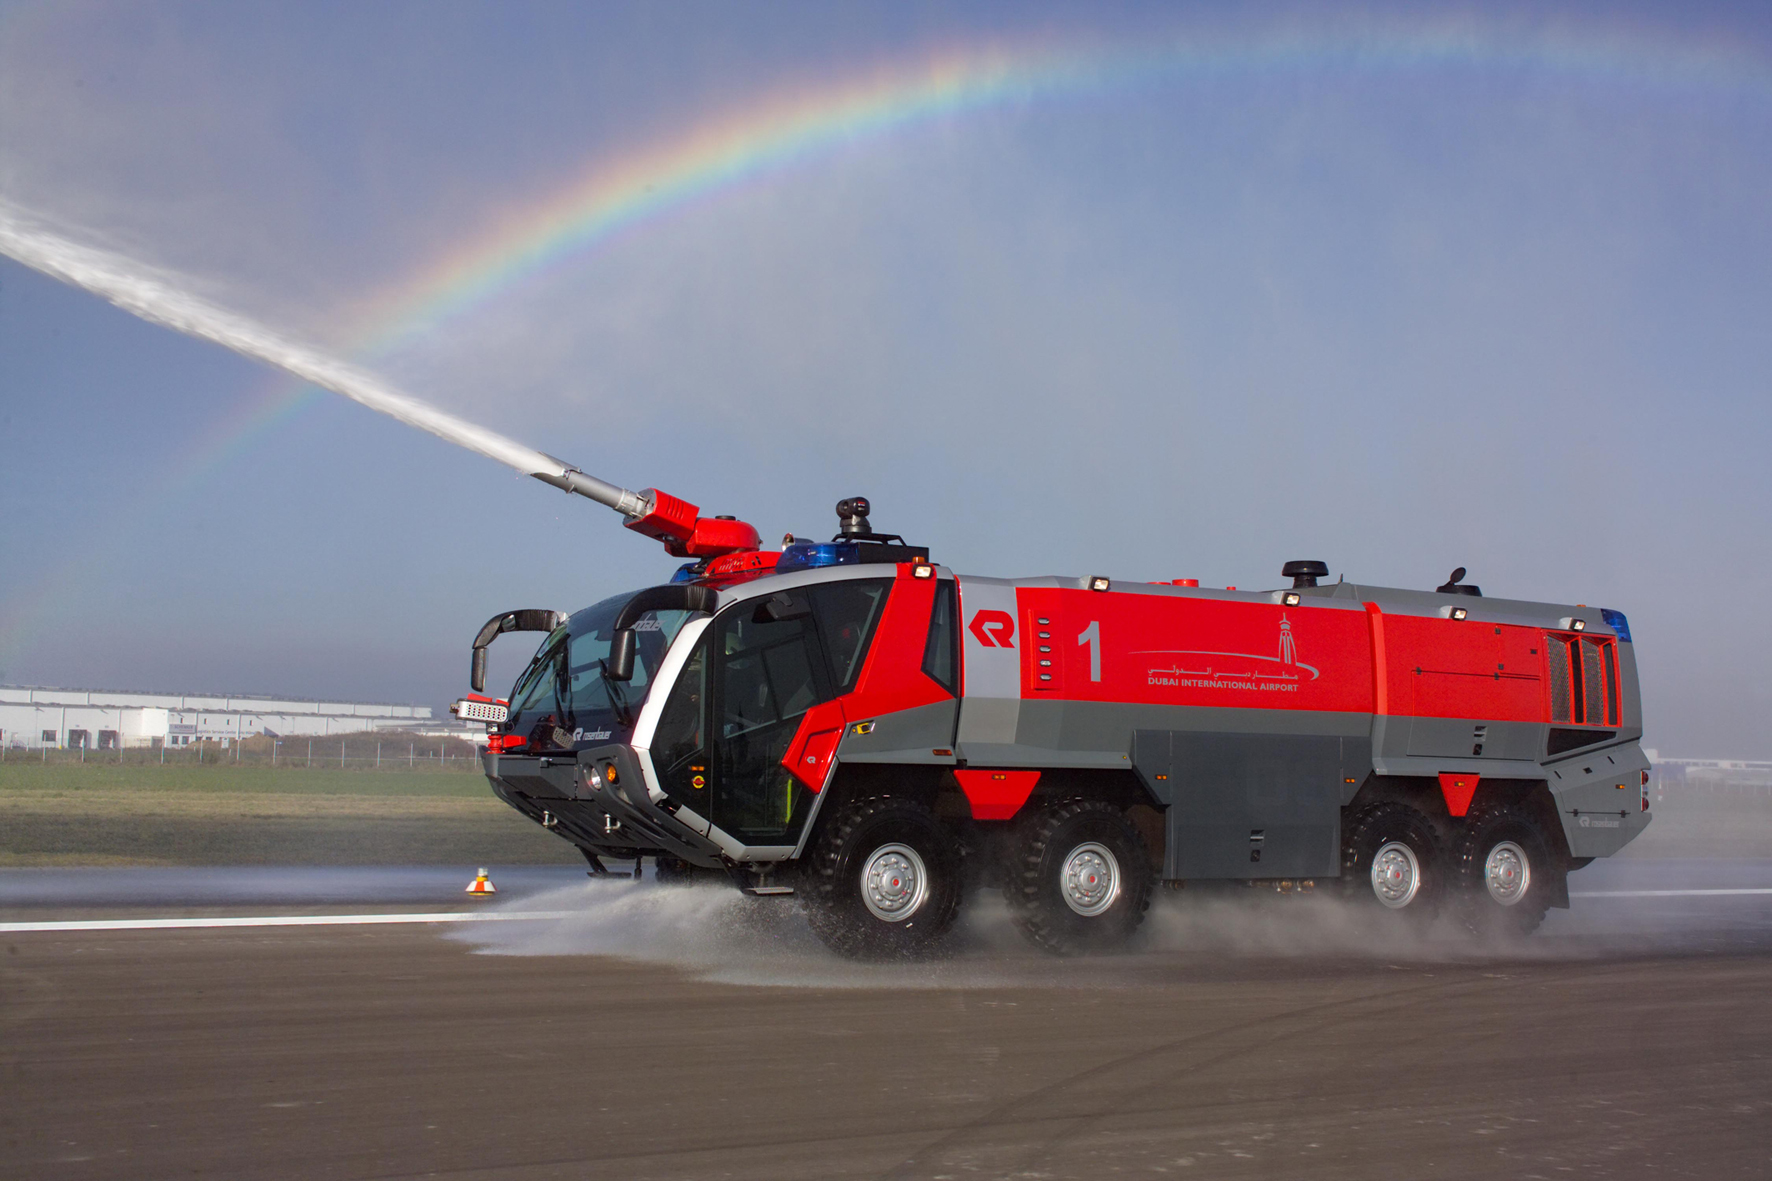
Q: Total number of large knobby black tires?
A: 4